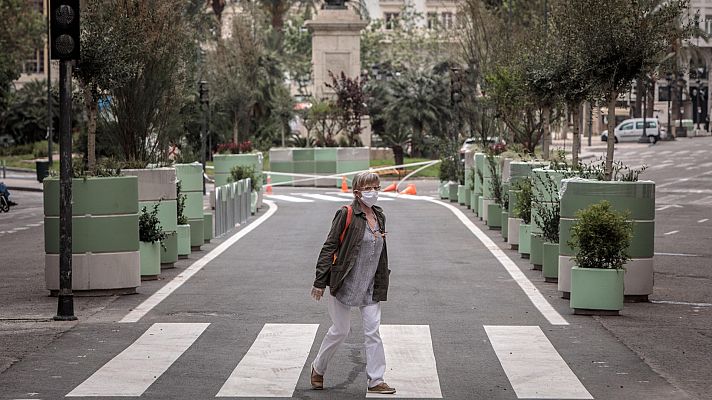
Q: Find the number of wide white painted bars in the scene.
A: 4